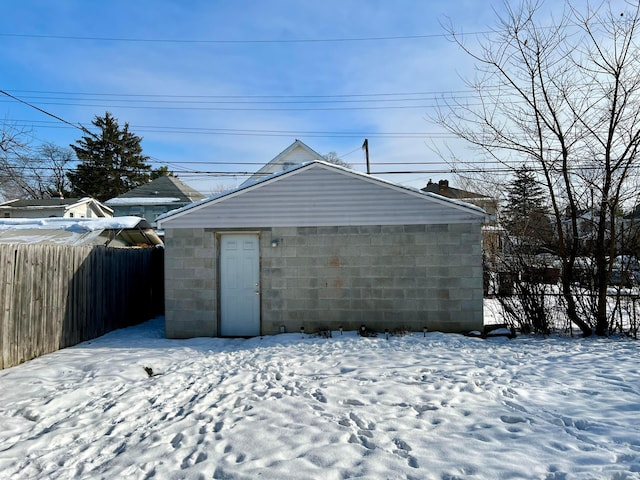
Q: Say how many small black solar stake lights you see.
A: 5